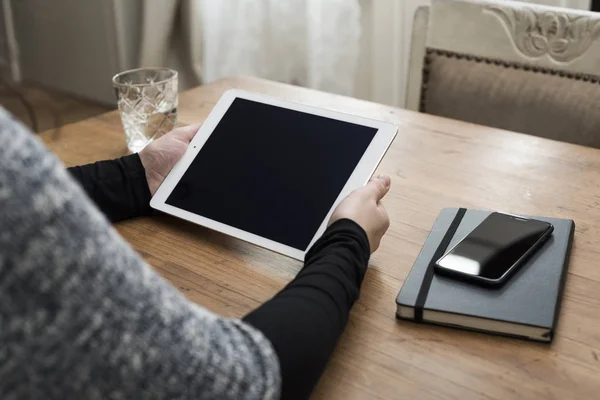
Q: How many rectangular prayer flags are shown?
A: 0